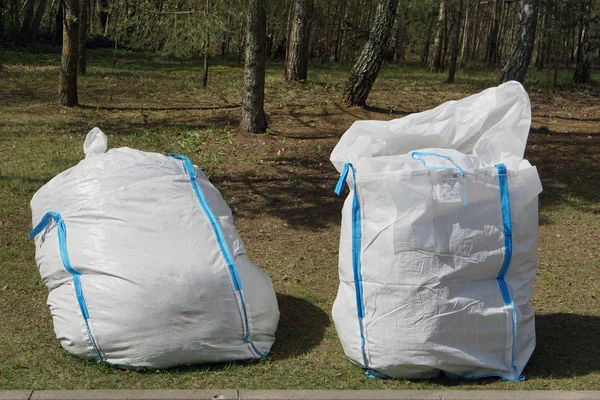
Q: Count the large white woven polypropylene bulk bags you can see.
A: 2